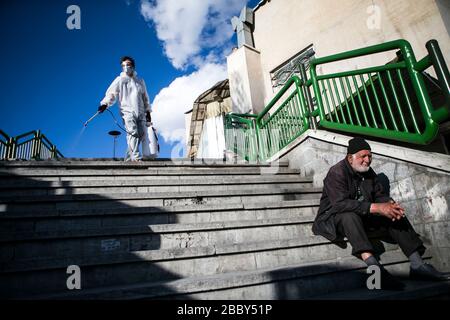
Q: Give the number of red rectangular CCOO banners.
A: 0